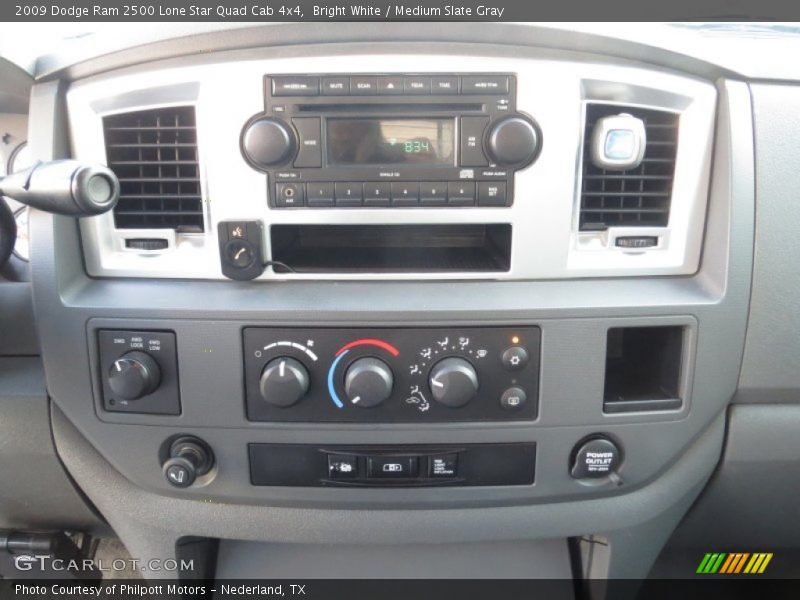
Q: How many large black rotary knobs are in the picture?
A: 6